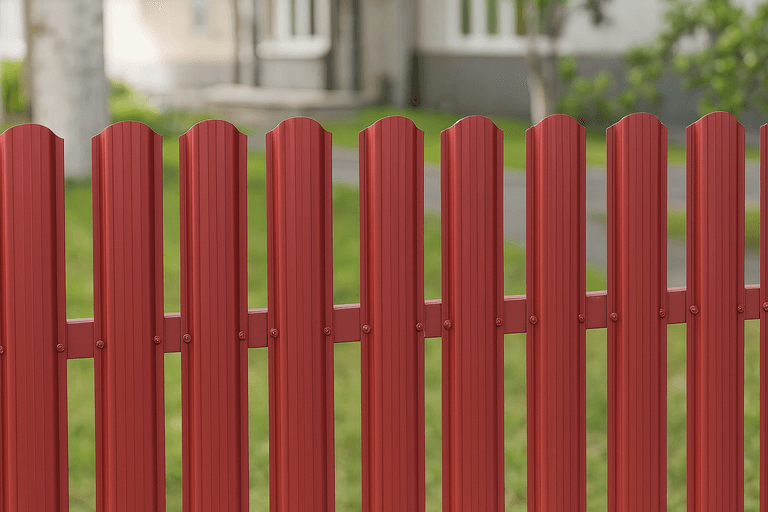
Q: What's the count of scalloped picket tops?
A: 9